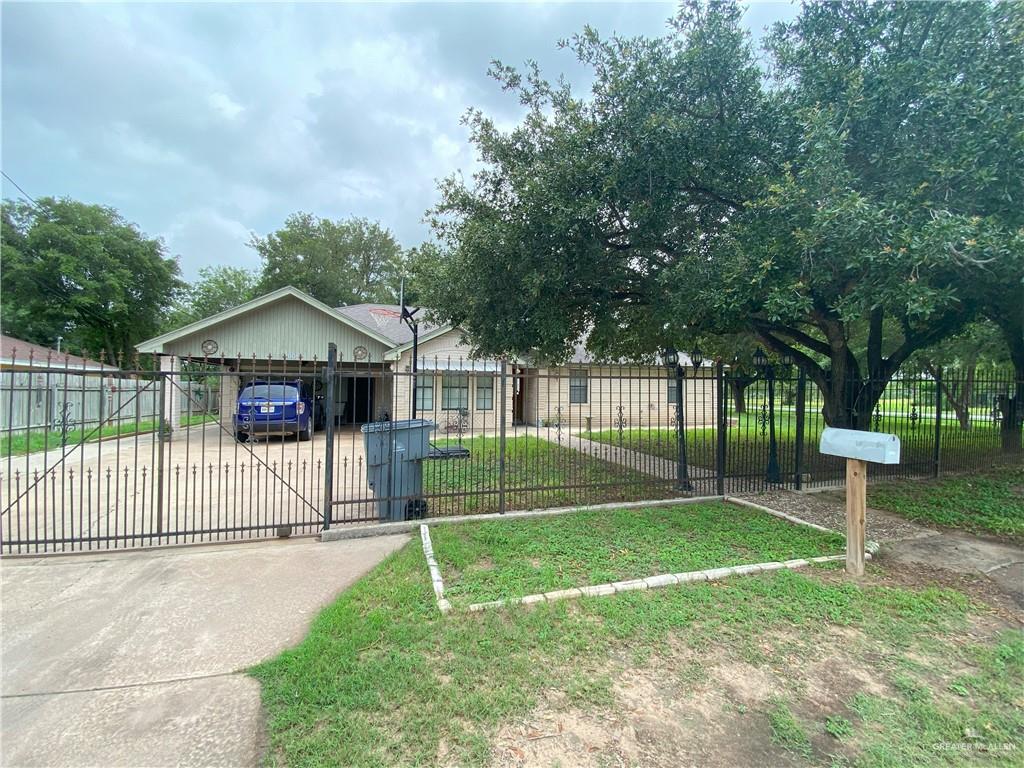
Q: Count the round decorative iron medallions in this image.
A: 2